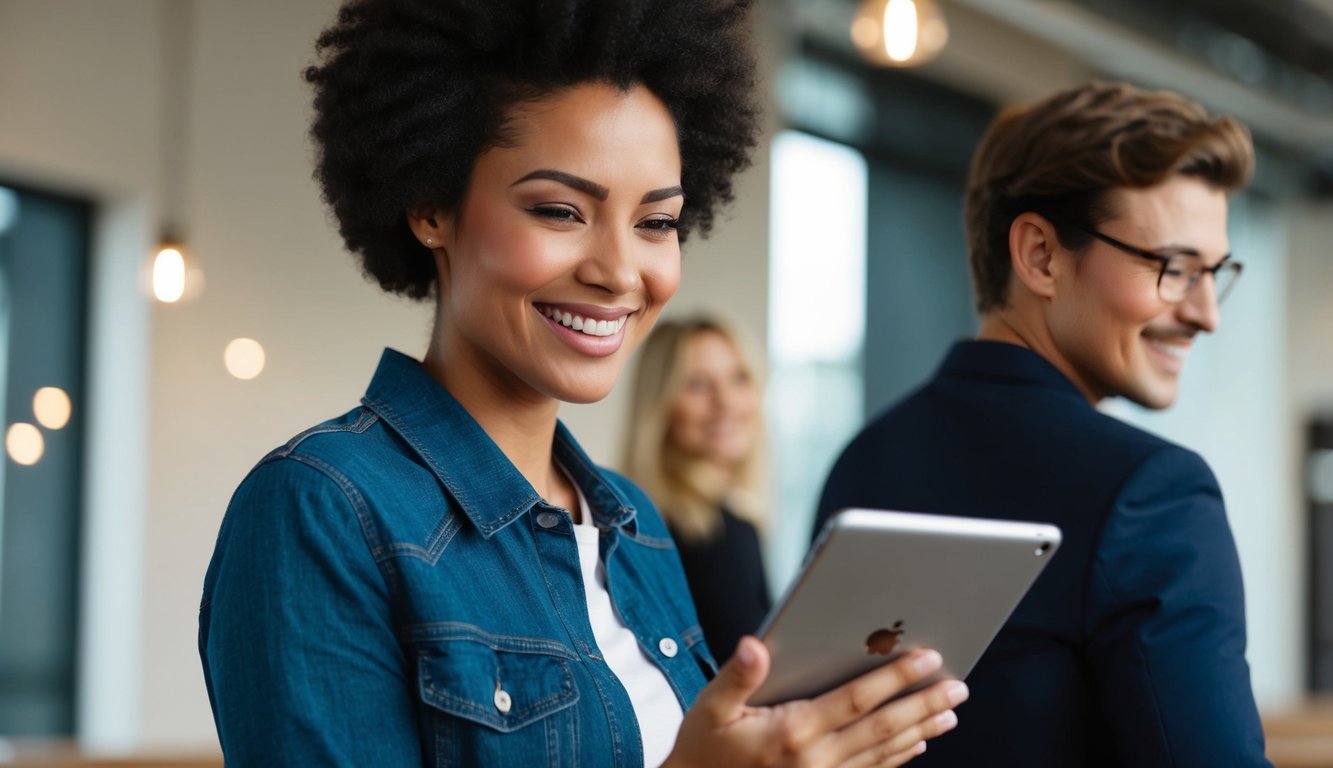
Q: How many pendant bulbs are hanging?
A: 2